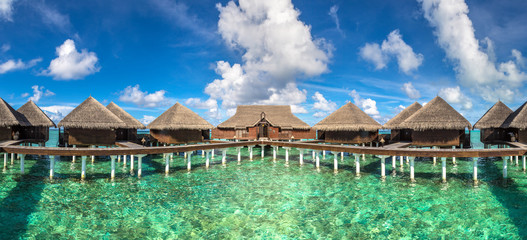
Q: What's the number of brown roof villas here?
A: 11